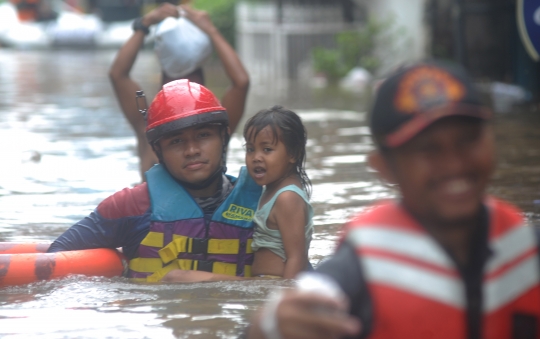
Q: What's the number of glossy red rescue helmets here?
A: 1